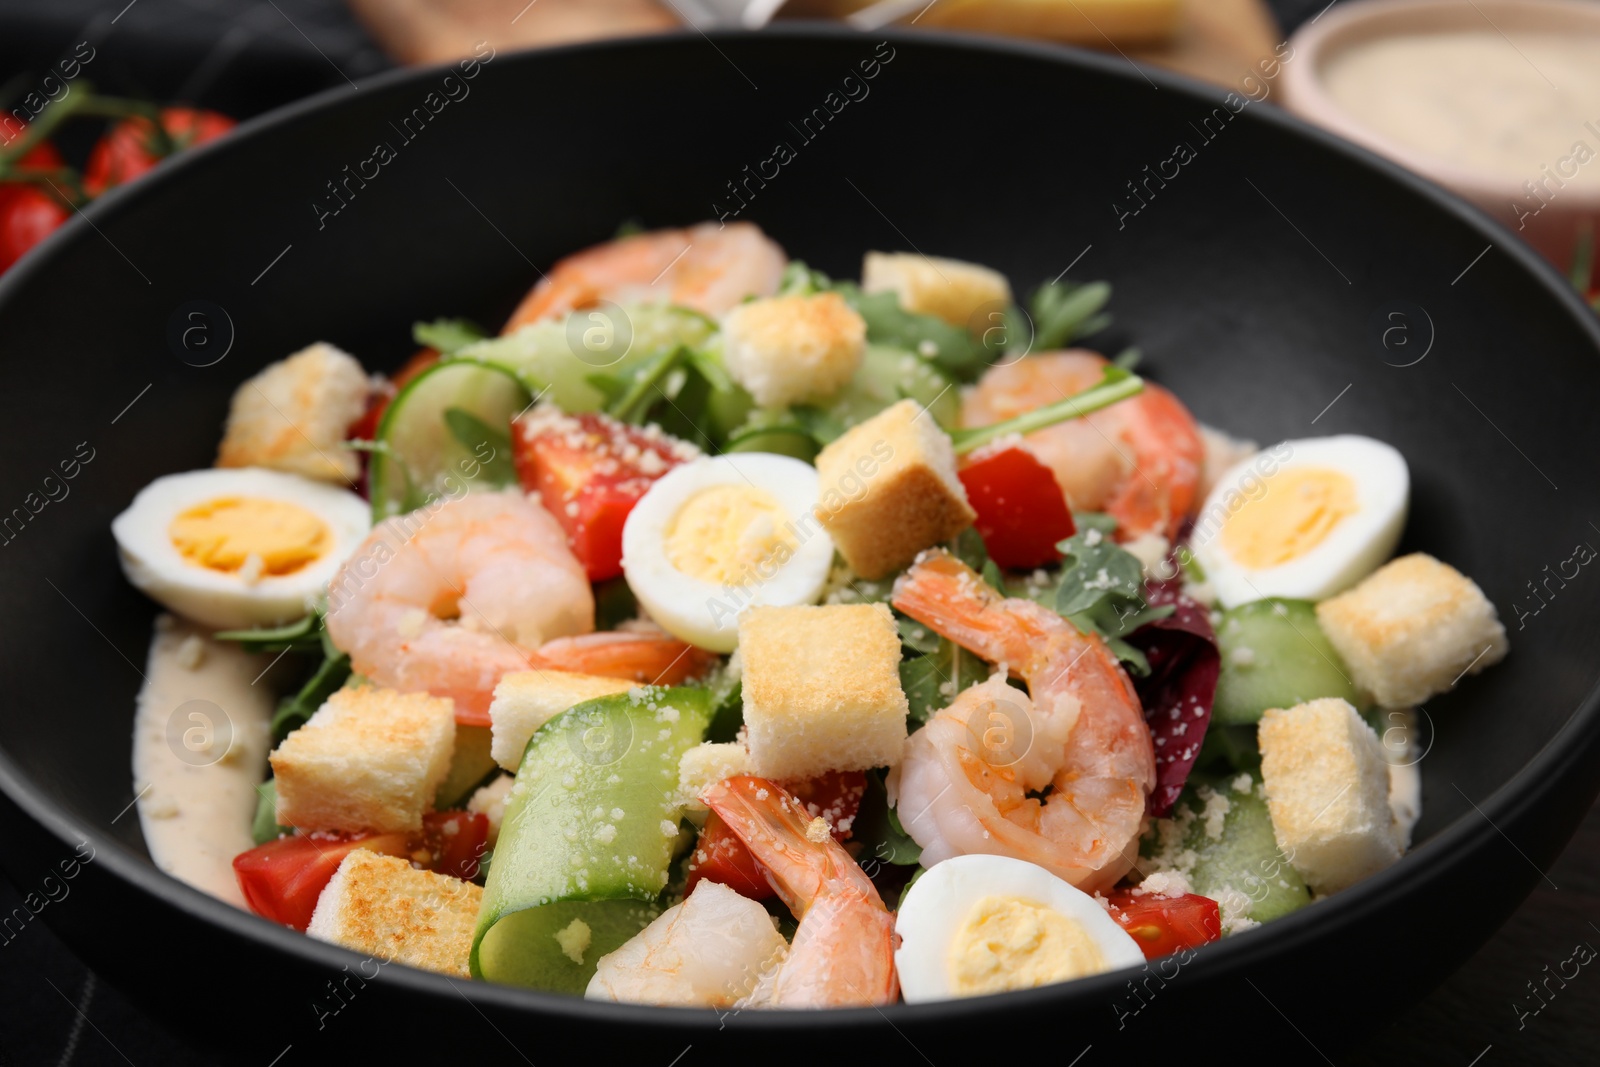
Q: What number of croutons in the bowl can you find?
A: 10